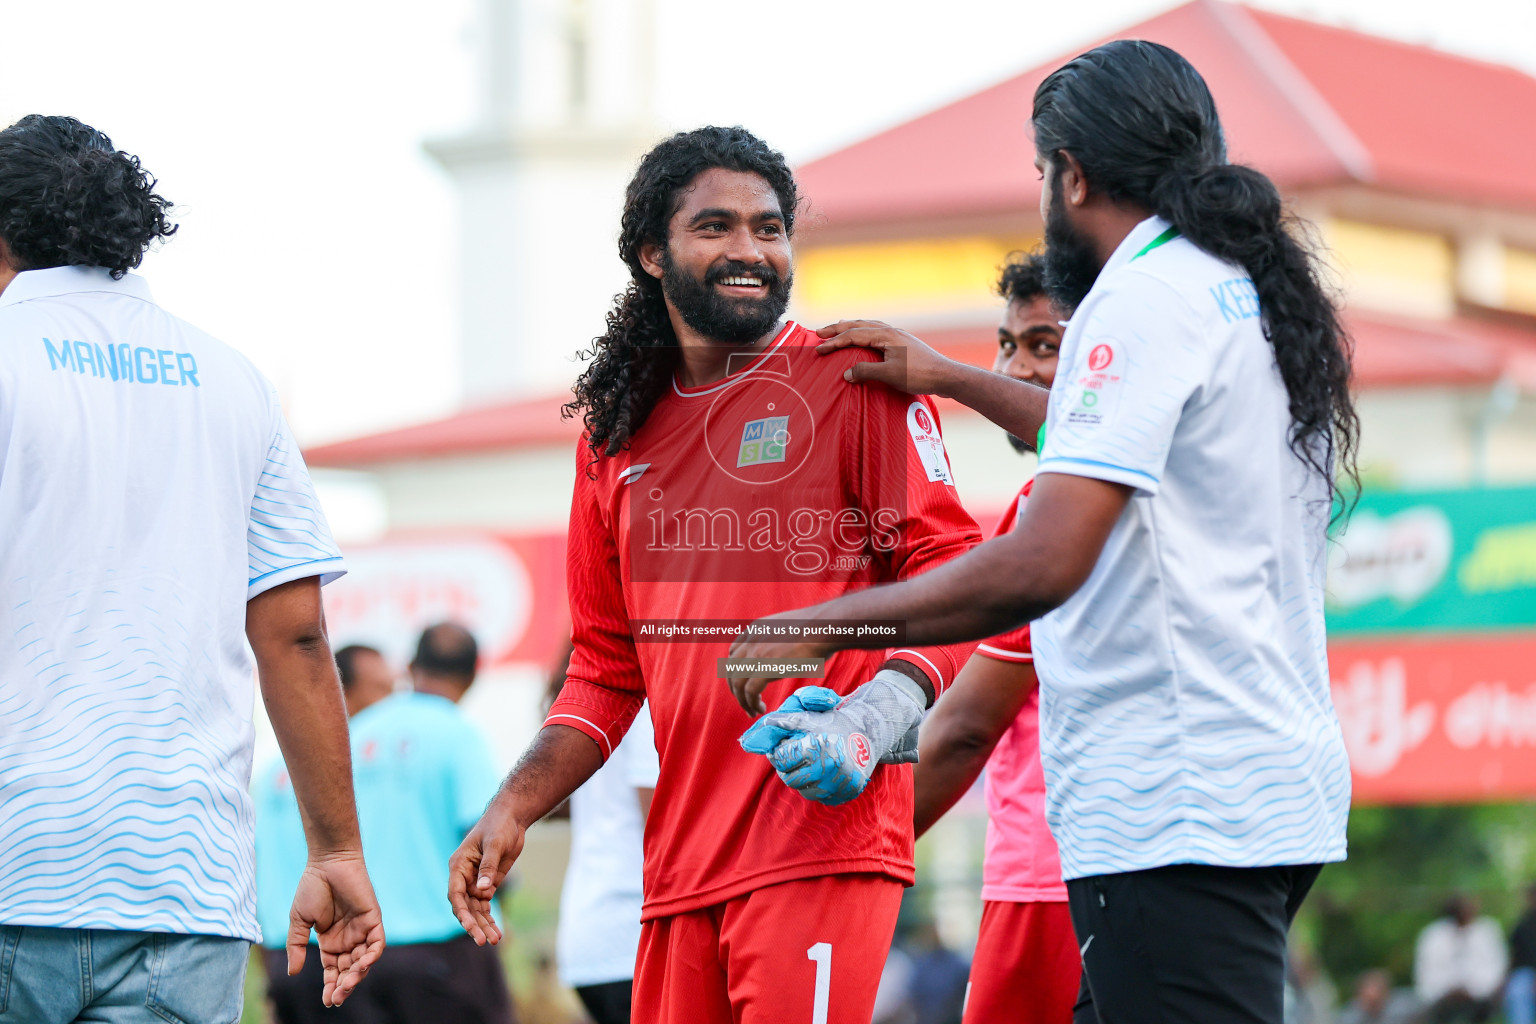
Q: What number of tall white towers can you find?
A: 1